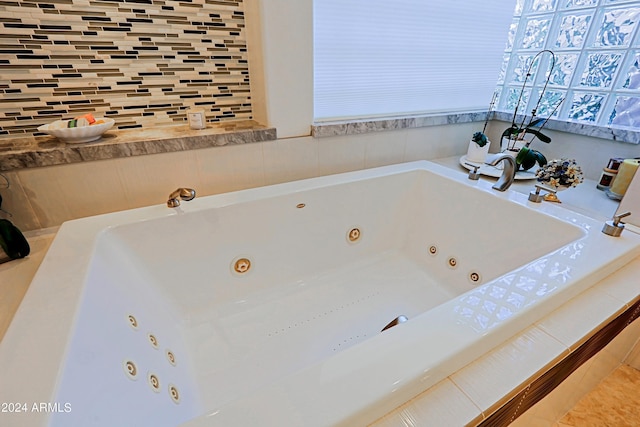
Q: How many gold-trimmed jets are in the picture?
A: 11